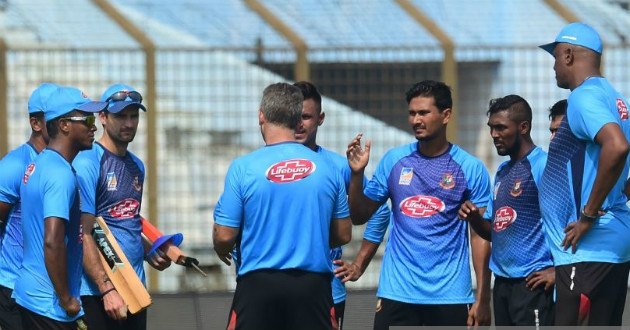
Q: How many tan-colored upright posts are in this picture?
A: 5